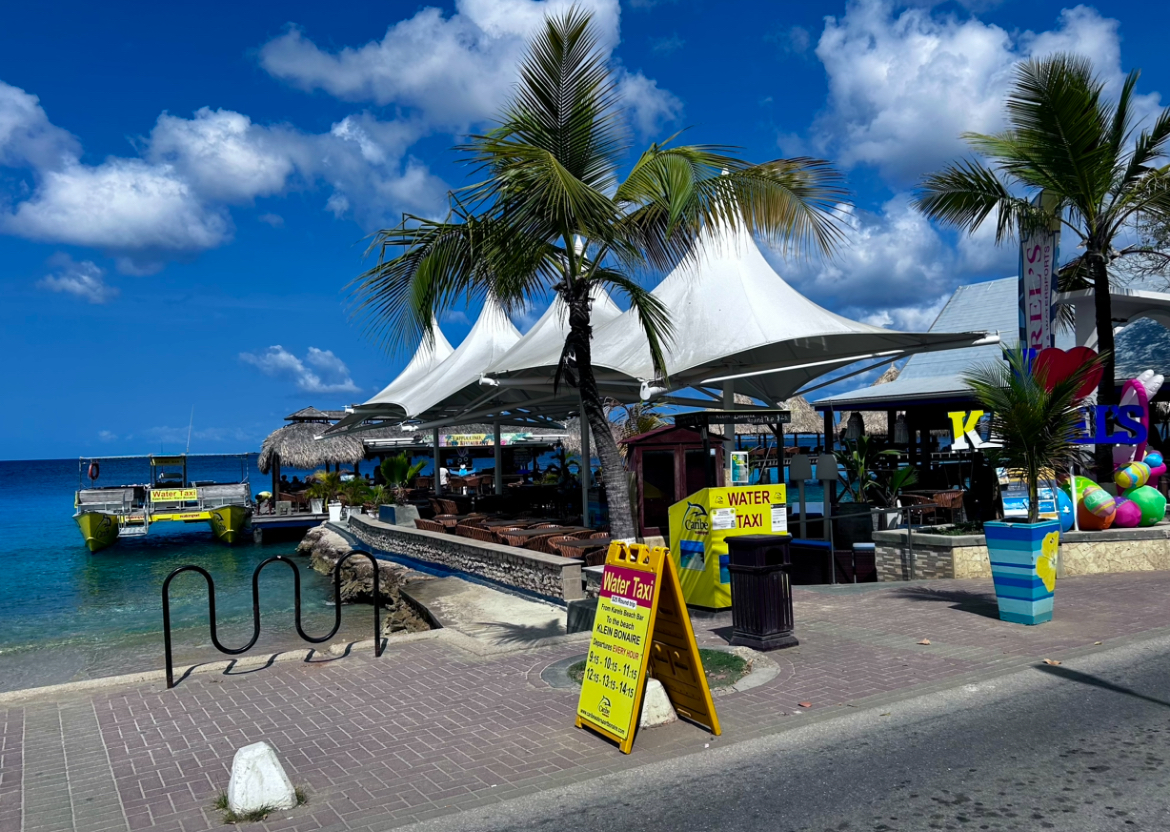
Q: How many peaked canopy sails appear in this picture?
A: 4